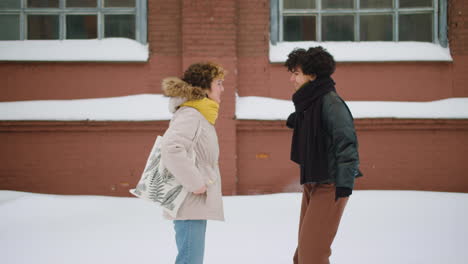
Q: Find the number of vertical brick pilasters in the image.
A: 1